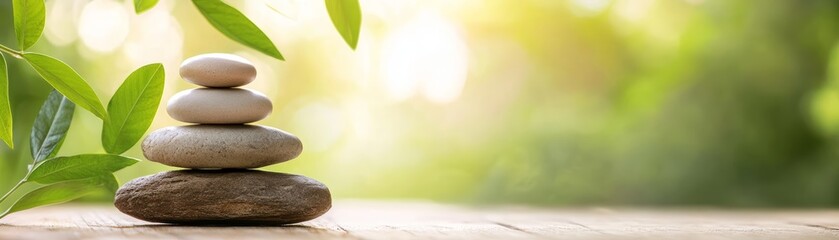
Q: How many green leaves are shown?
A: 10